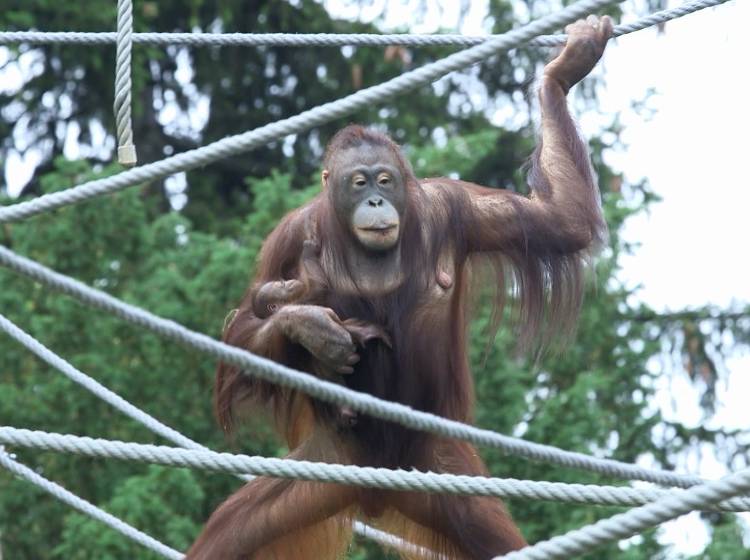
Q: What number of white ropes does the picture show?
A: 8